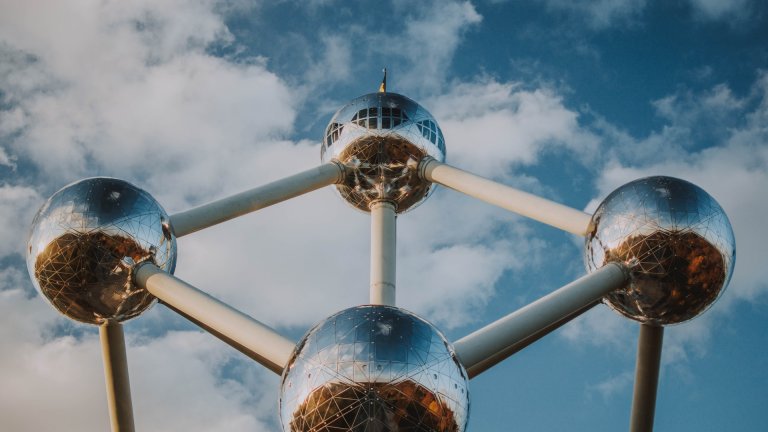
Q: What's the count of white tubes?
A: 7